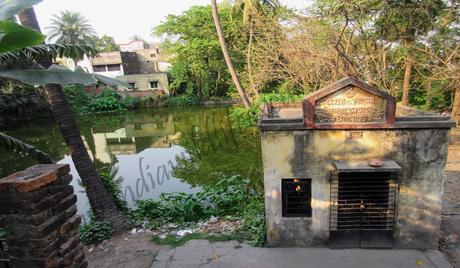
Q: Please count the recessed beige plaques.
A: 1